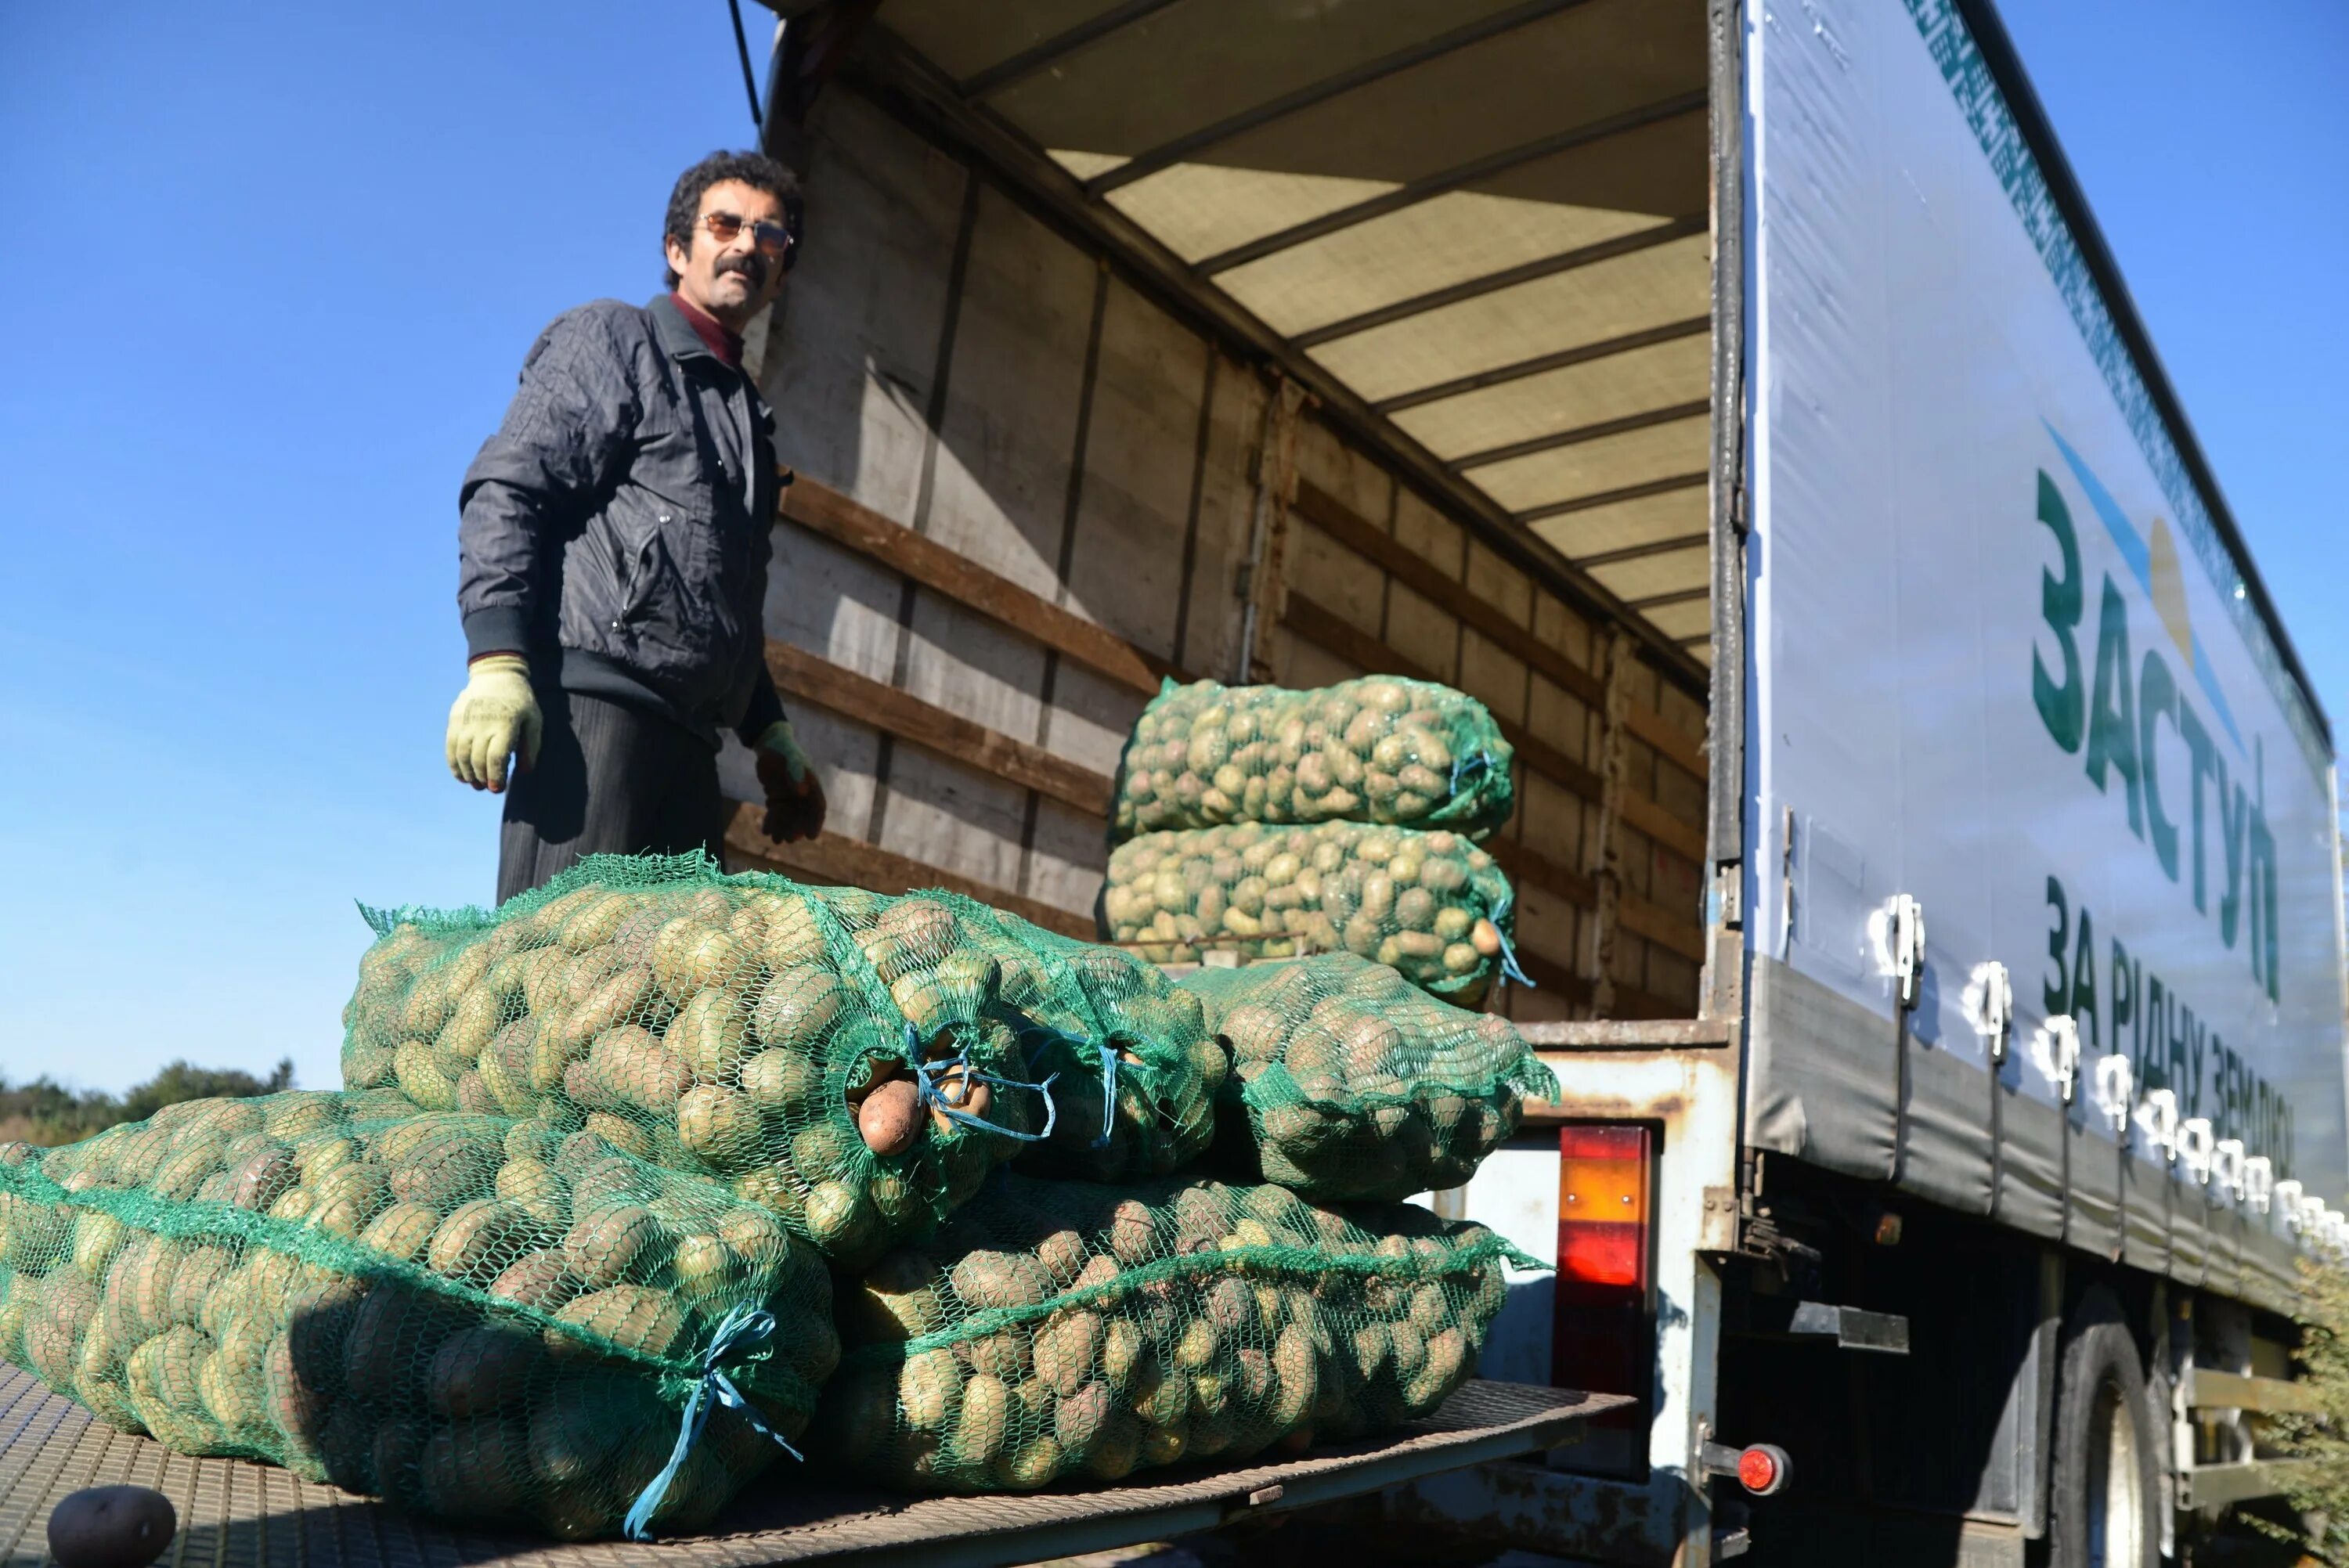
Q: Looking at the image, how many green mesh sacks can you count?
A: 7